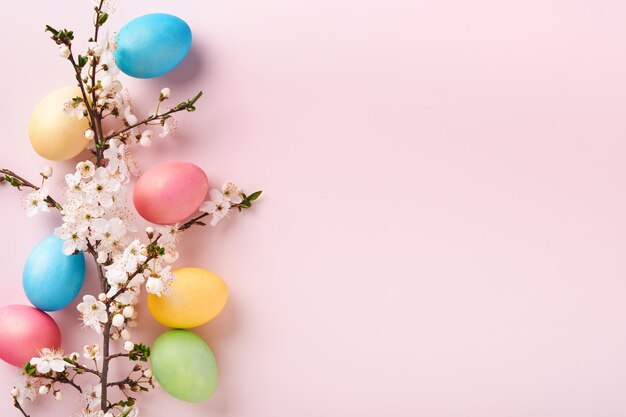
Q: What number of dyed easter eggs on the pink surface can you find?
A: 7